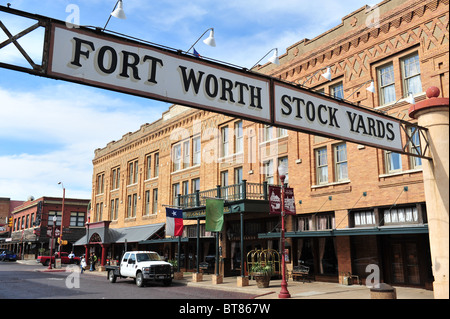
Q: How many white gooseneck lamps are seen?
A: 6